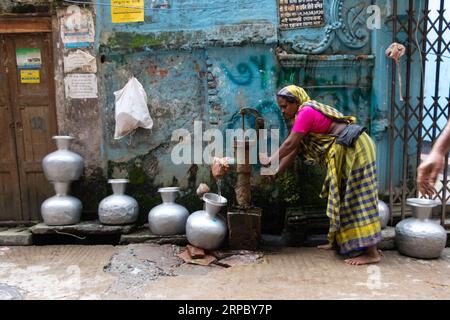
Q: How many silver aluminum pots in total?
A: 7